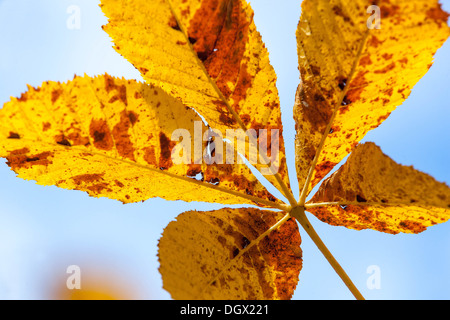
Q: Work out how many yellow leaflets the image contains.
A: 5